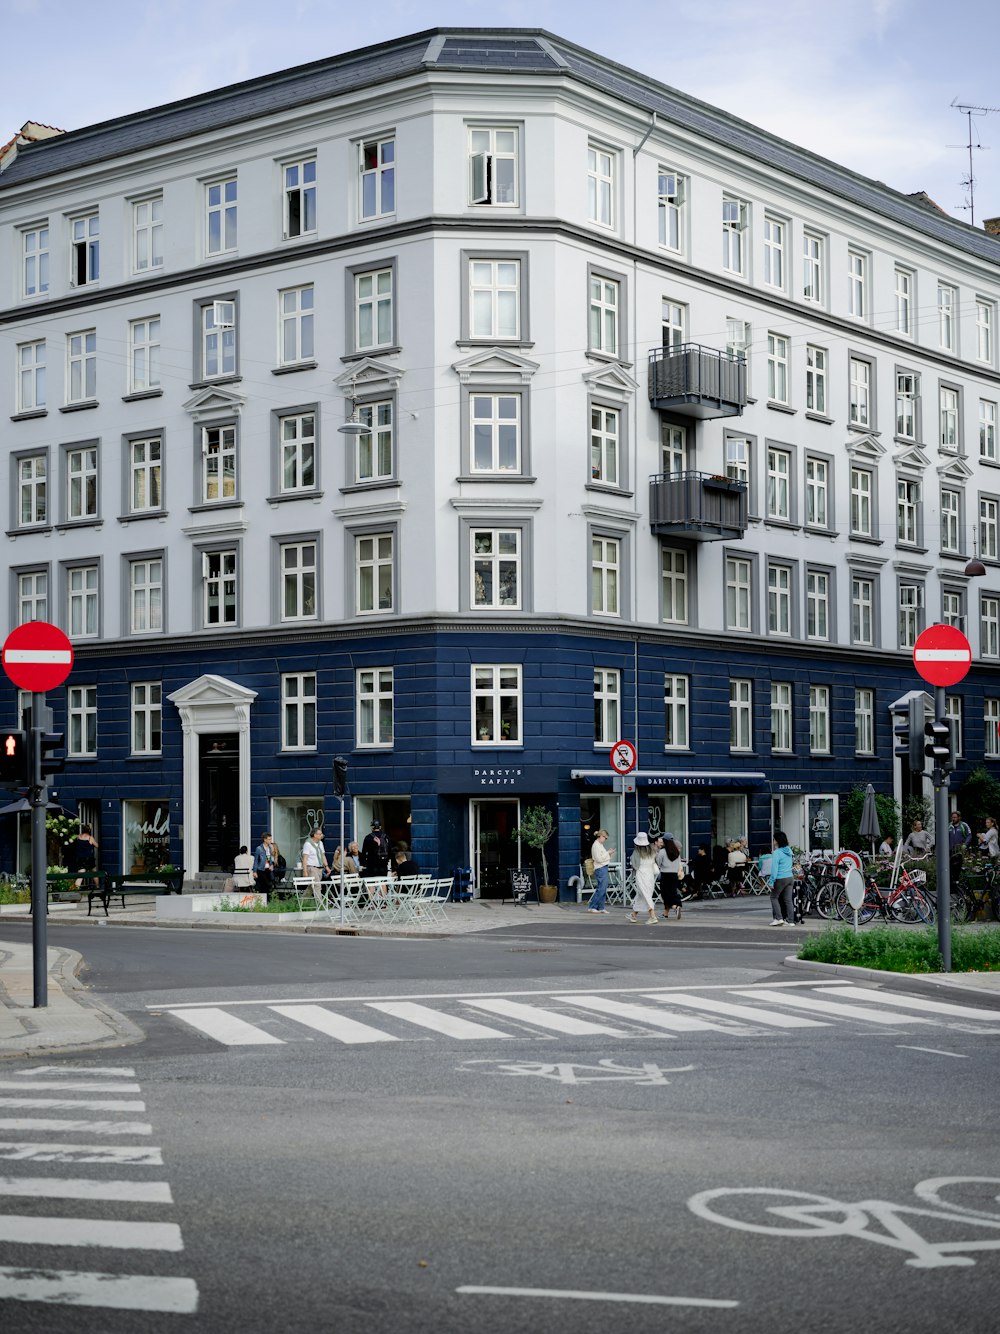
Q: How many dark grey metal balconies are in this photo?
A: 2